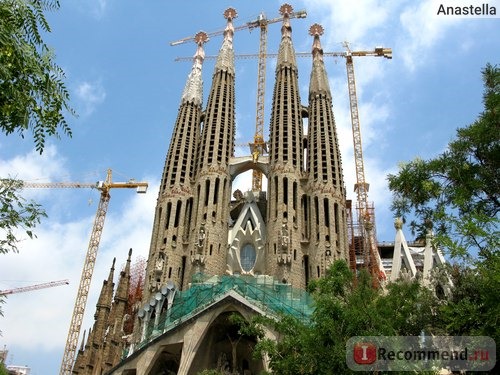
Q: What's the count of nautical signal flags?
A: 0